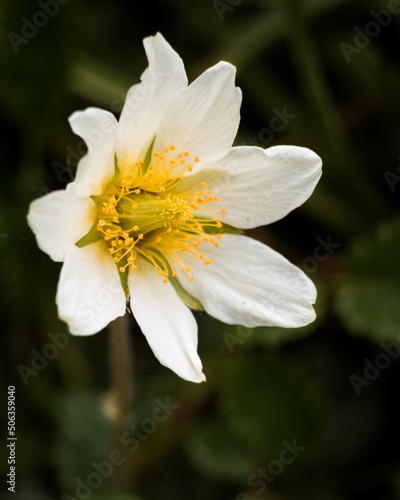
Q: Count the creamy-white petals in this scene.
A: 8